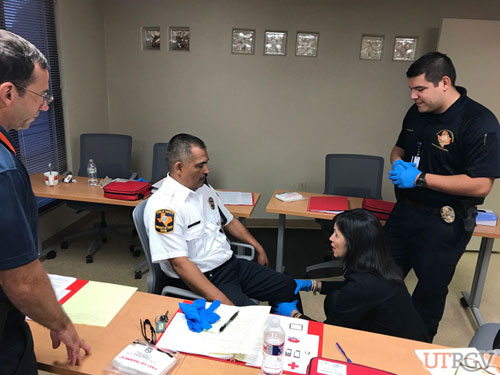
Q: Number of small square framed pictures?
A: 7